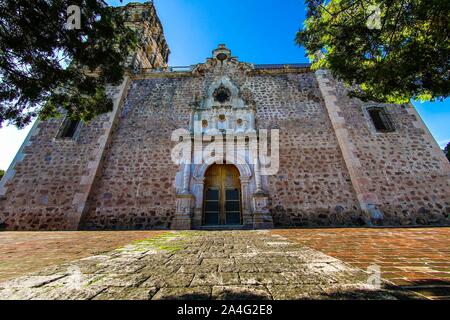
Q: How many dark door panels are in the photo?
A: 6